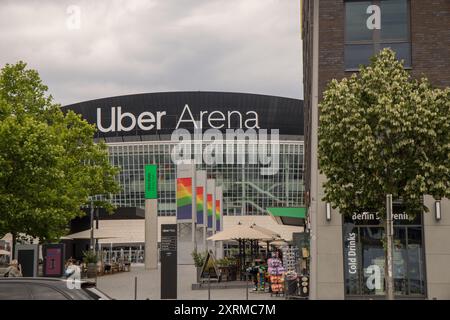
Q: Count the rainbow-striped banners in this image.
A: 4